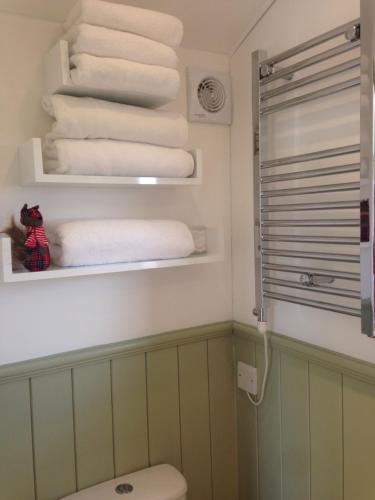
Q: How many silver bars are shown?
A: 14